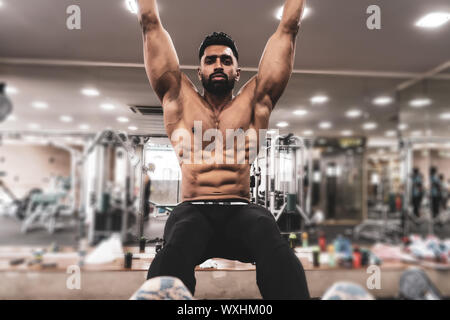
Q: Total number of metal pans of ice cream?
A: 0